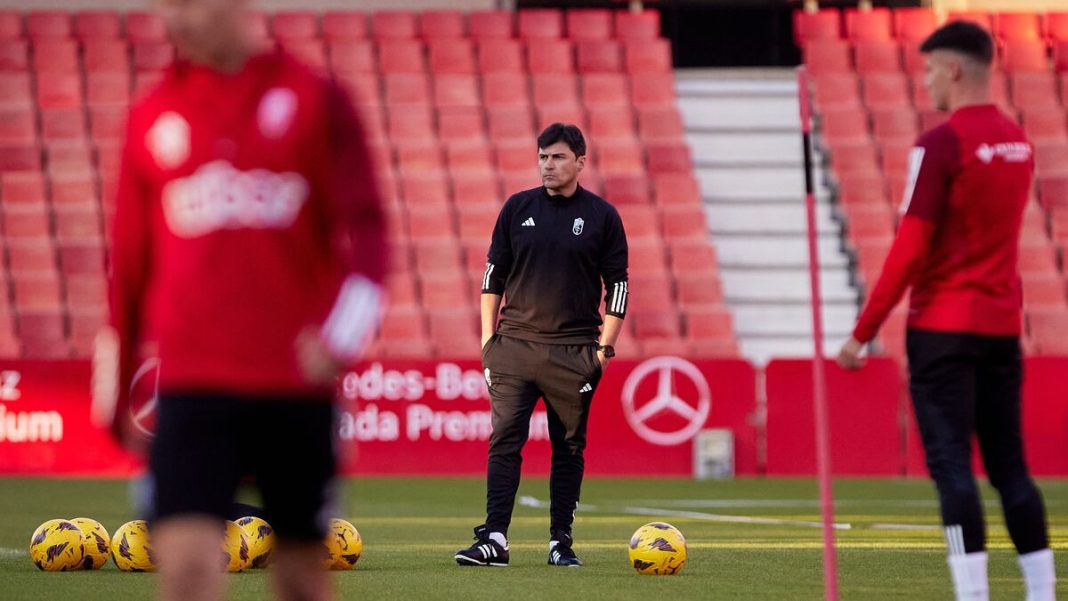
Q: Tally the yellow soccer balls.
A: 7